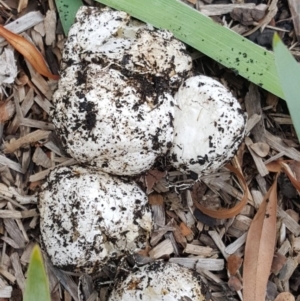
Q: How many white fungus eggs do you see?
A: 5